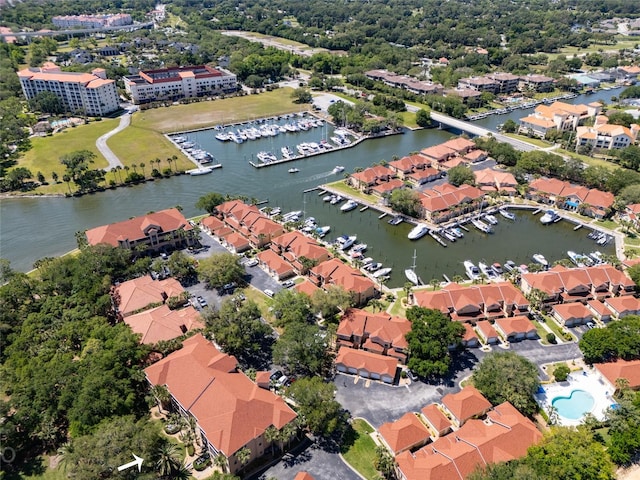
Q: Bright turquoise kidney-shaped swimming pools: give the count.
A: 1